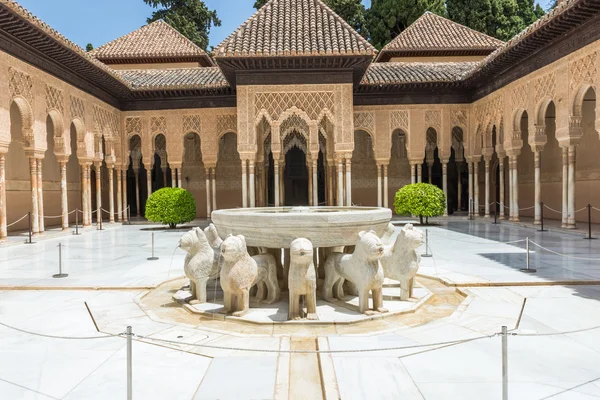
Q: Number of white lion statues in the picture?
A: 7